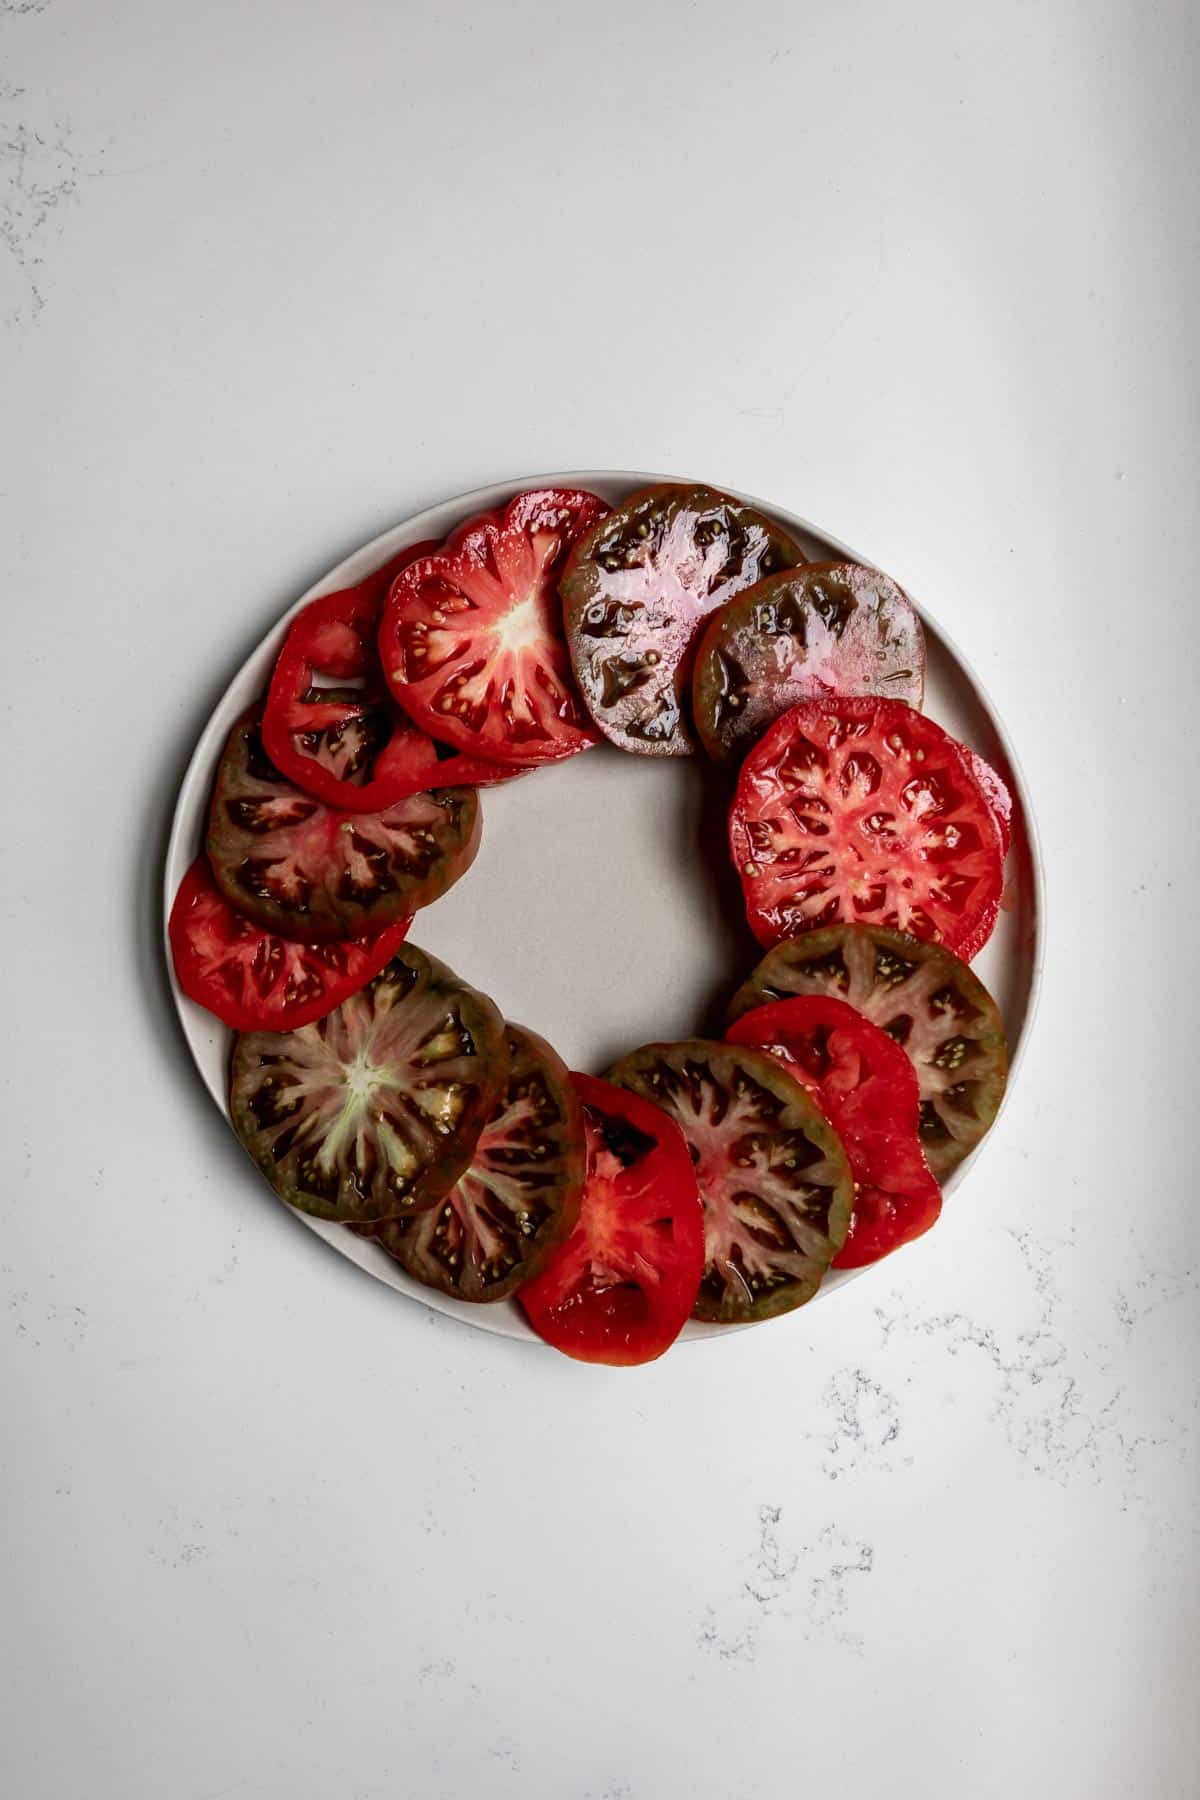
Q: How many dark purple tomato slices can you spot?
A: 7